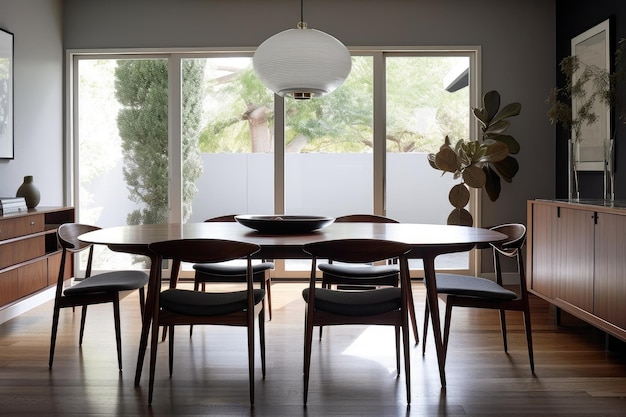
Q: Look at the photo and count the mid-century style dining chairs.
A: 6